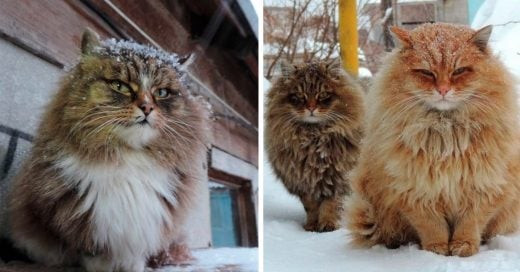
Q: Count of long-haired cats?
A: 3